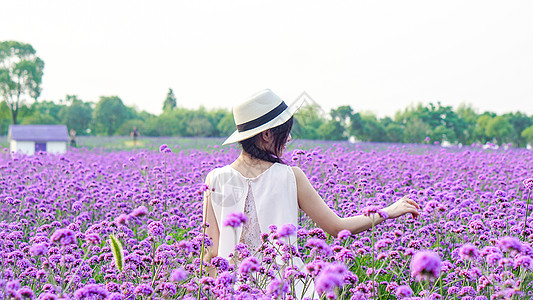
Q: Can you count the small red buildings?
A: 0